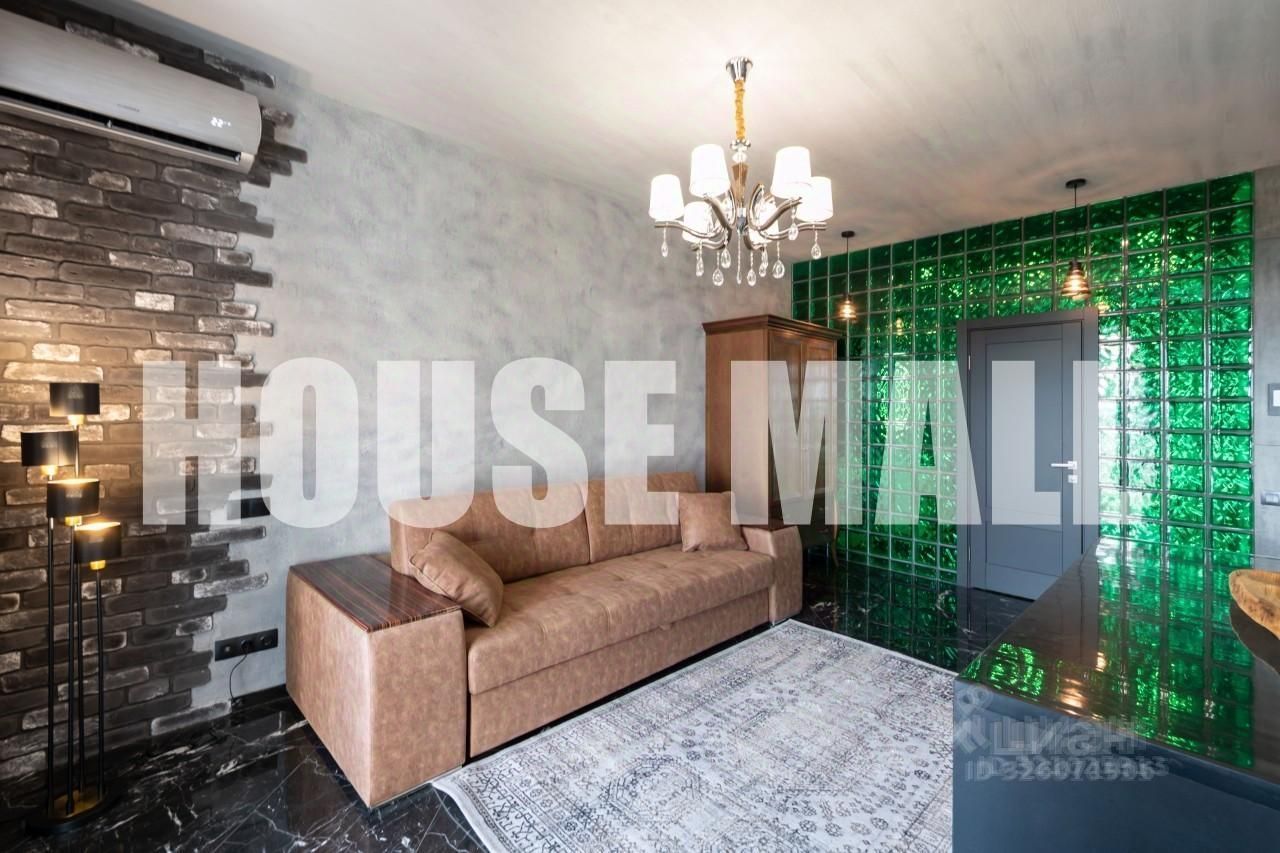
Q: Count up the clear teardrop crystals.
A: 11